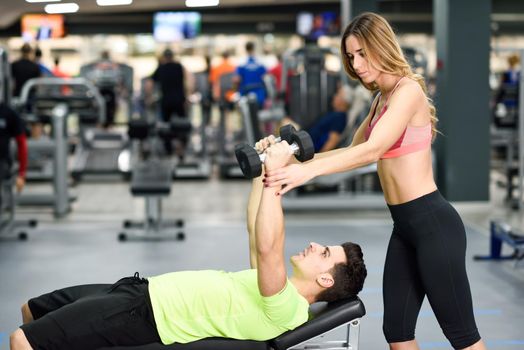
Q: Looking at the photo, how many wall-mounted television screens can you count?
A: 3